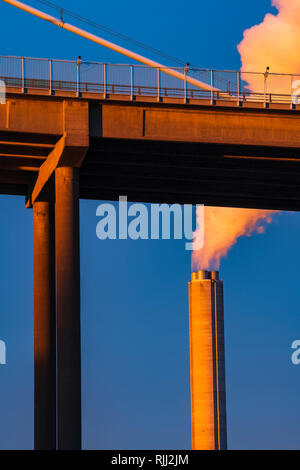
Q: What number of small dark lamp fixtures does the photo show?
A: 3